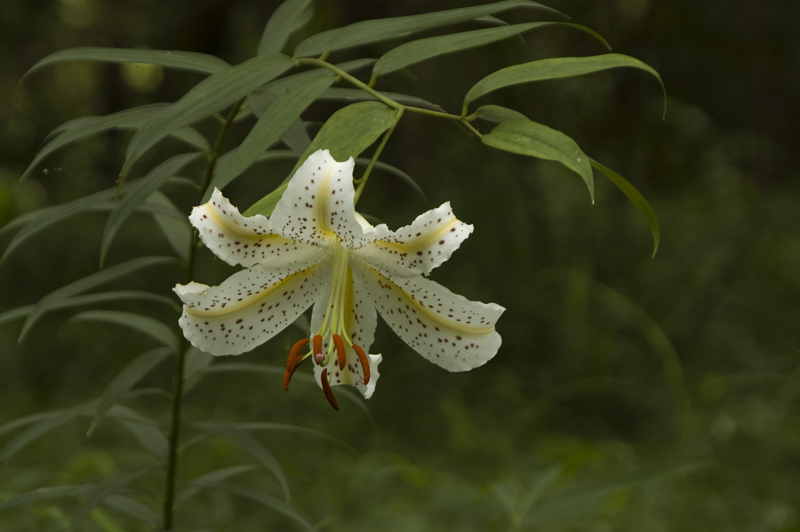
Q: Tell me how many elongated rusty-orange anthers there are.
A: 6